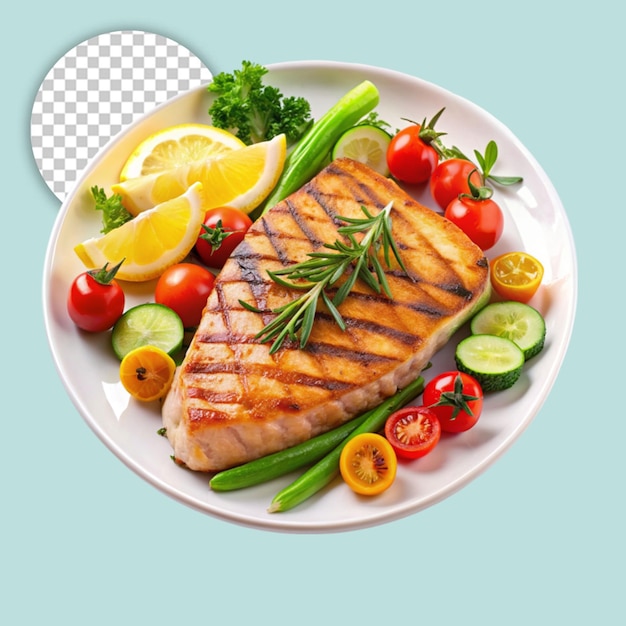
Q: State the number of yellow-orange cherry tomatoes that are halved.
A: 3